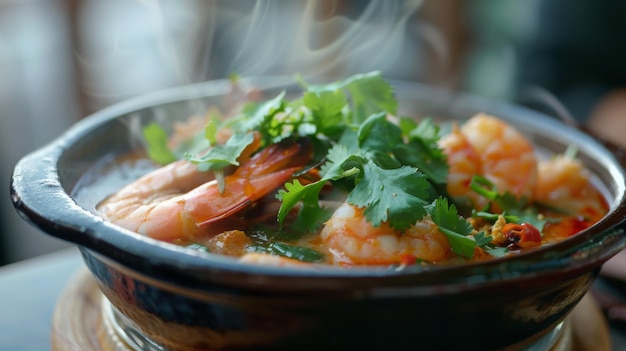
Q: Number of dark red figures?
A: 0